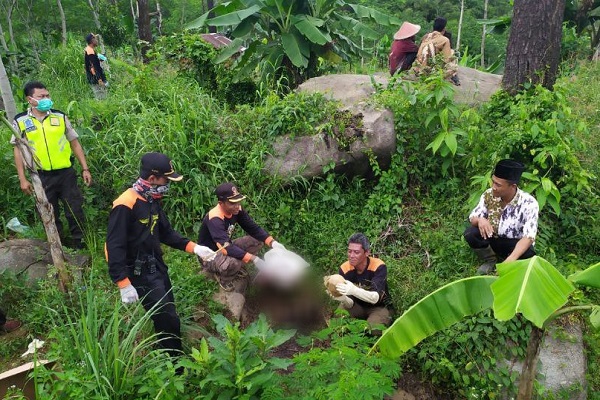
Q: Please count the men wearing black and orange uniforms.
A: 4